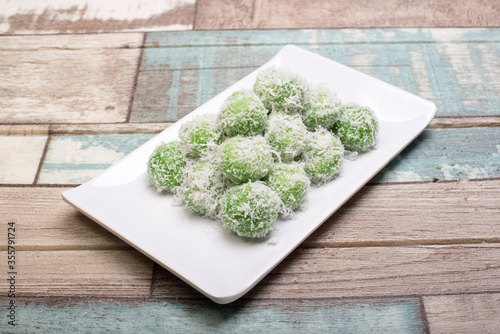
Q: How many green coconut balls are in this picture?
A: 12